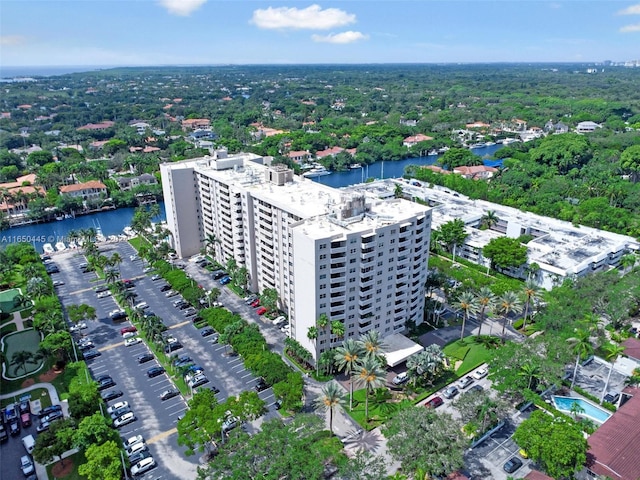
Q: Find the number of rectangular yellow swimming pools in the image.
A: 0